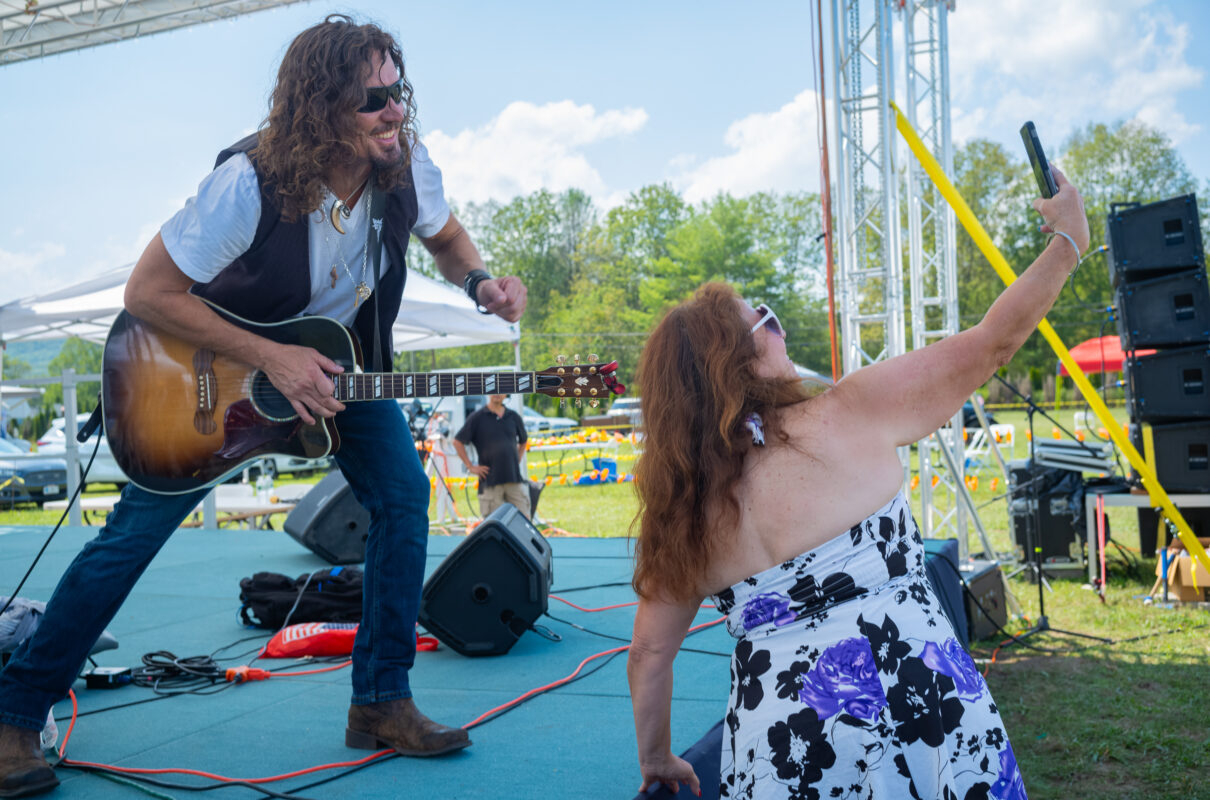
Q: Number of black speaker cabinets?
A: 6